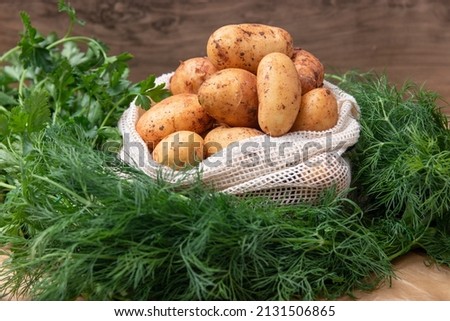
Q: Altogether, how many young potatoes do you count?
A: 9